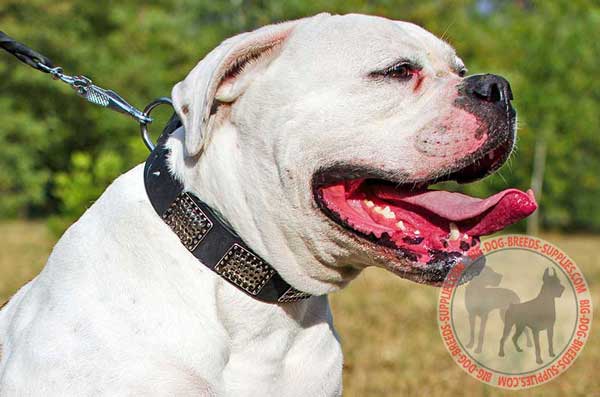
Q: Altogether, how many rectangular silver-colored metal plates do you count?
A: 3